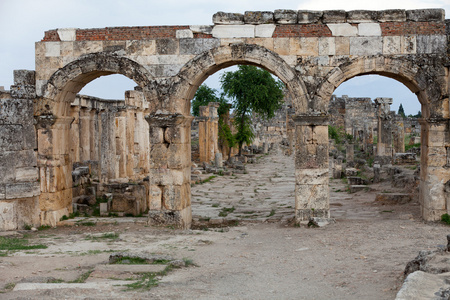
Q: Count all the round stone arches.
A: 3